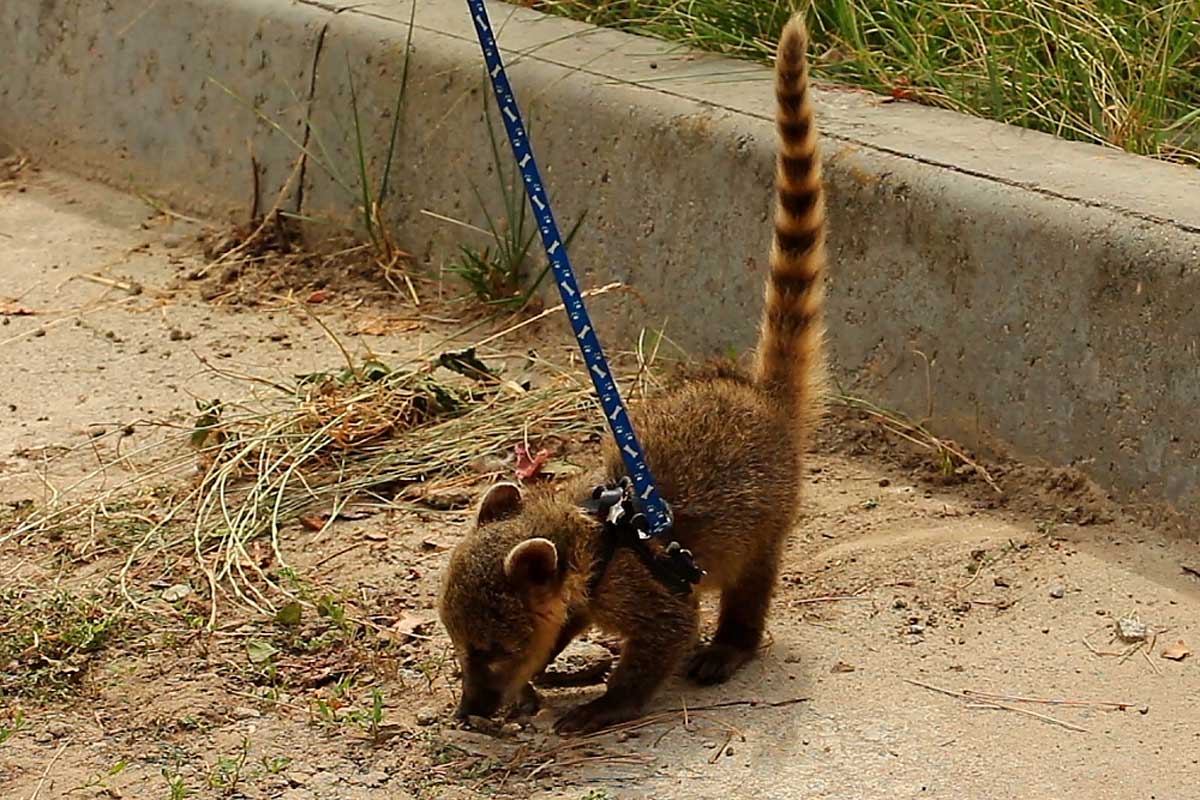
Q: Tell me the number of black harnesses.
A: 1